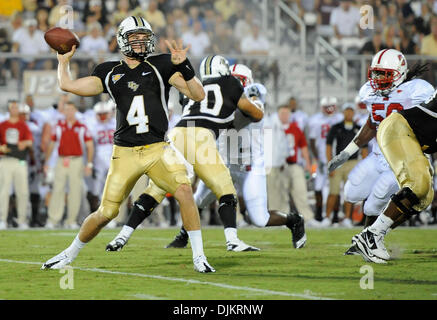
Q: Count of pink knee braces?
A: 0